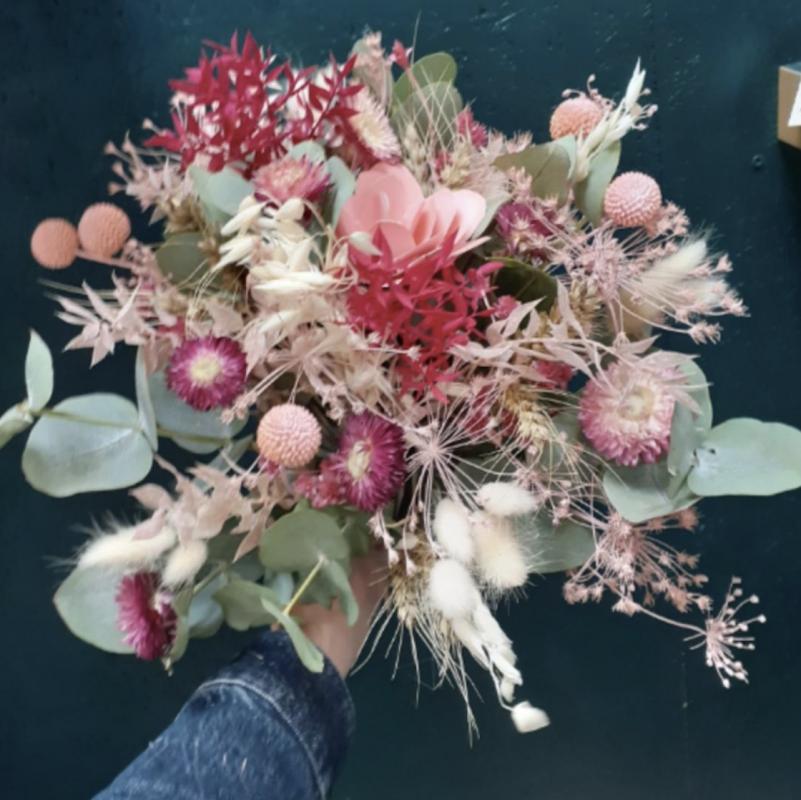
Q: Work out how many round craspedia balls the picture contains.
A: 5